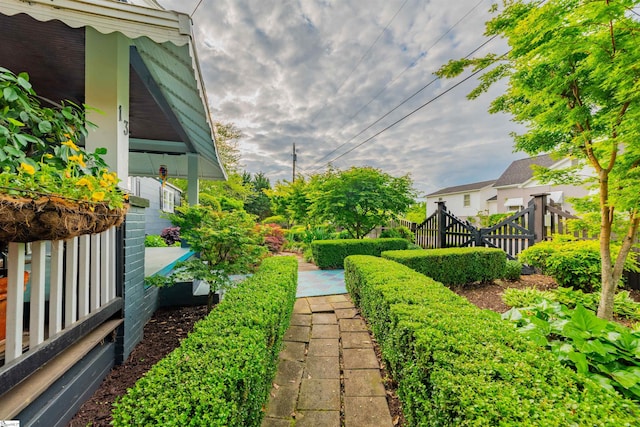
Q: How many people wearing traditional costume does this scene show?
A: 0